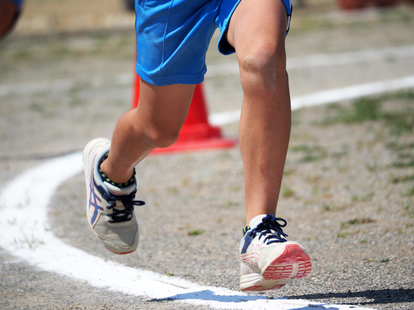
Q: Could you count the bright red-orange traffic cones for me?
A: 1